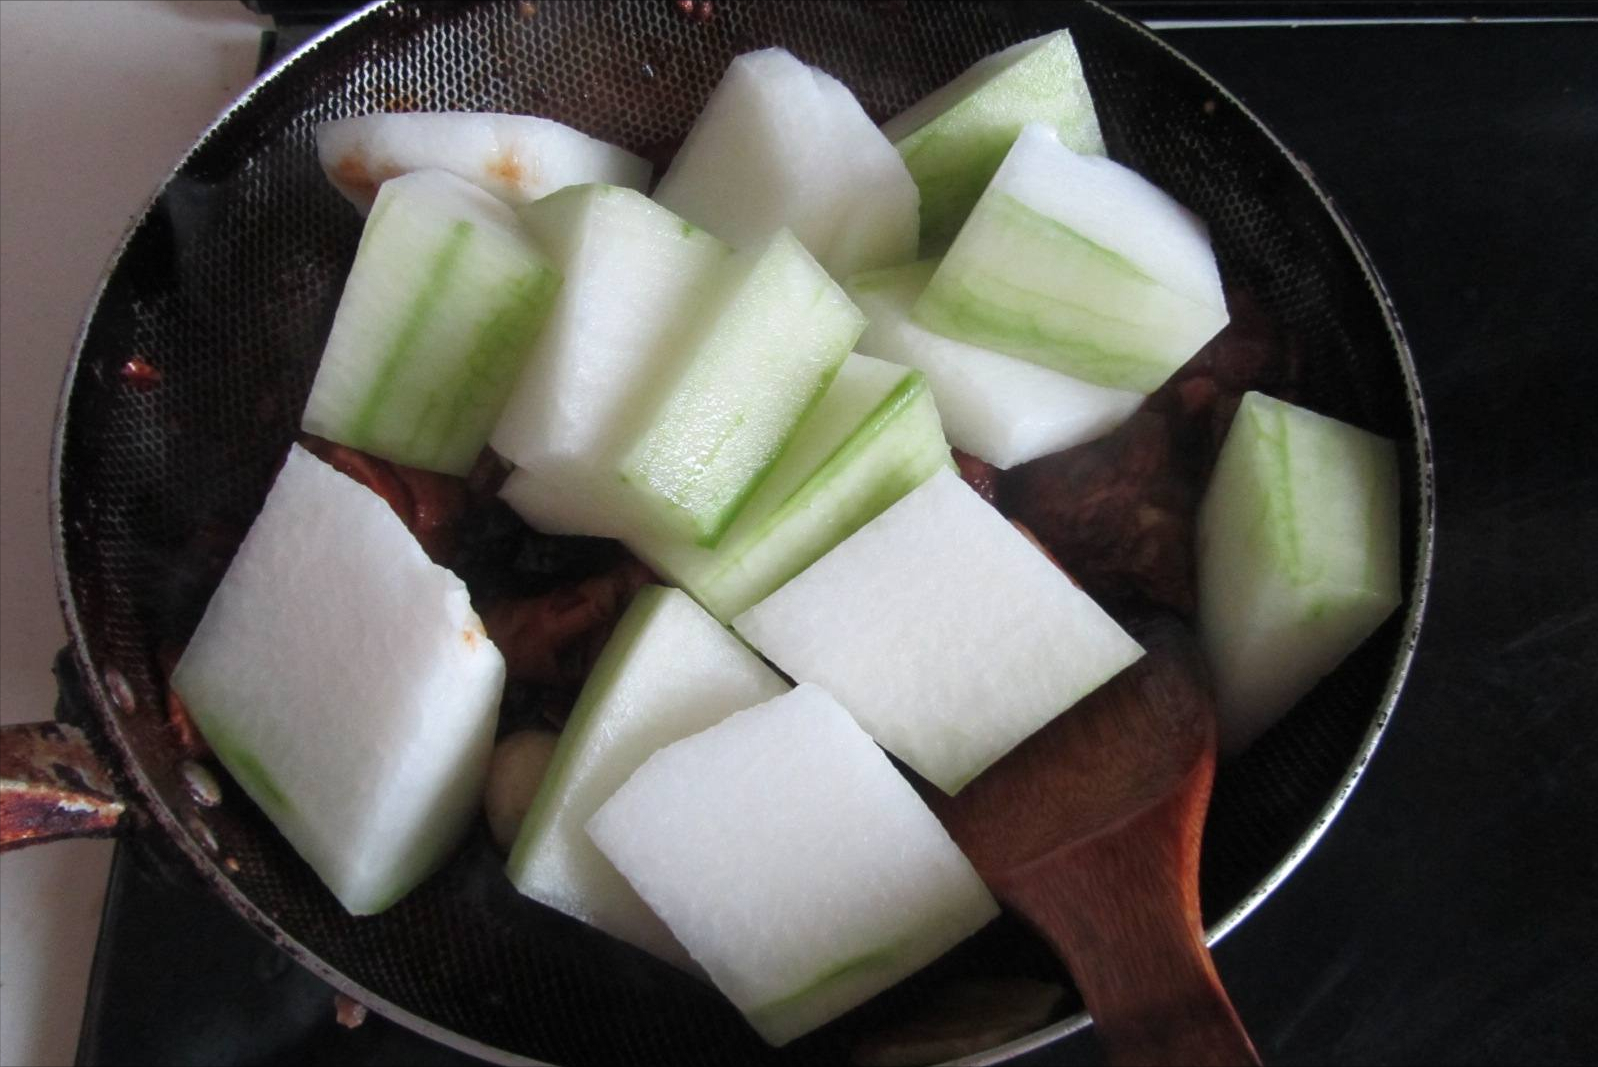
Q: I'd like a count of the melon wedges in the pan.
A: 14